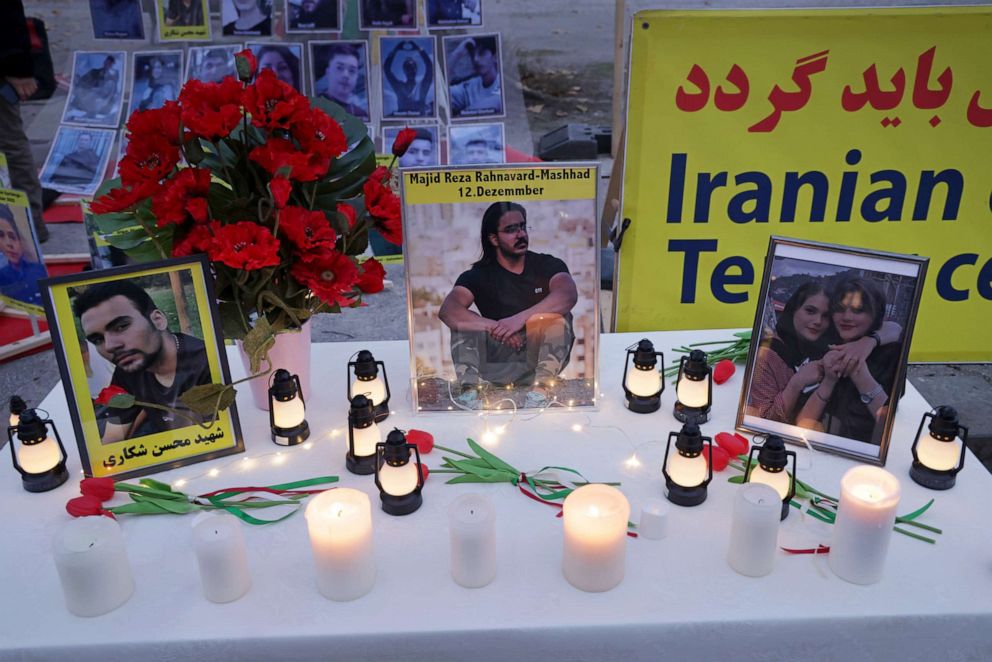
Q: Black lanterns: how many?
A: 11